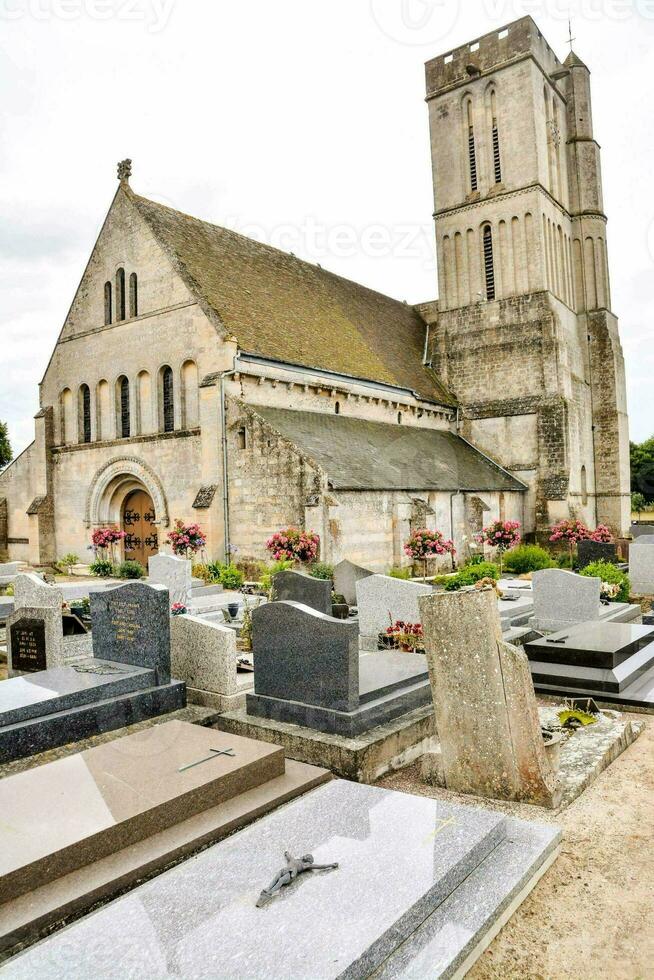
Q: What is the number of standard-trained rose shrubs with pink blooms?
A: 7